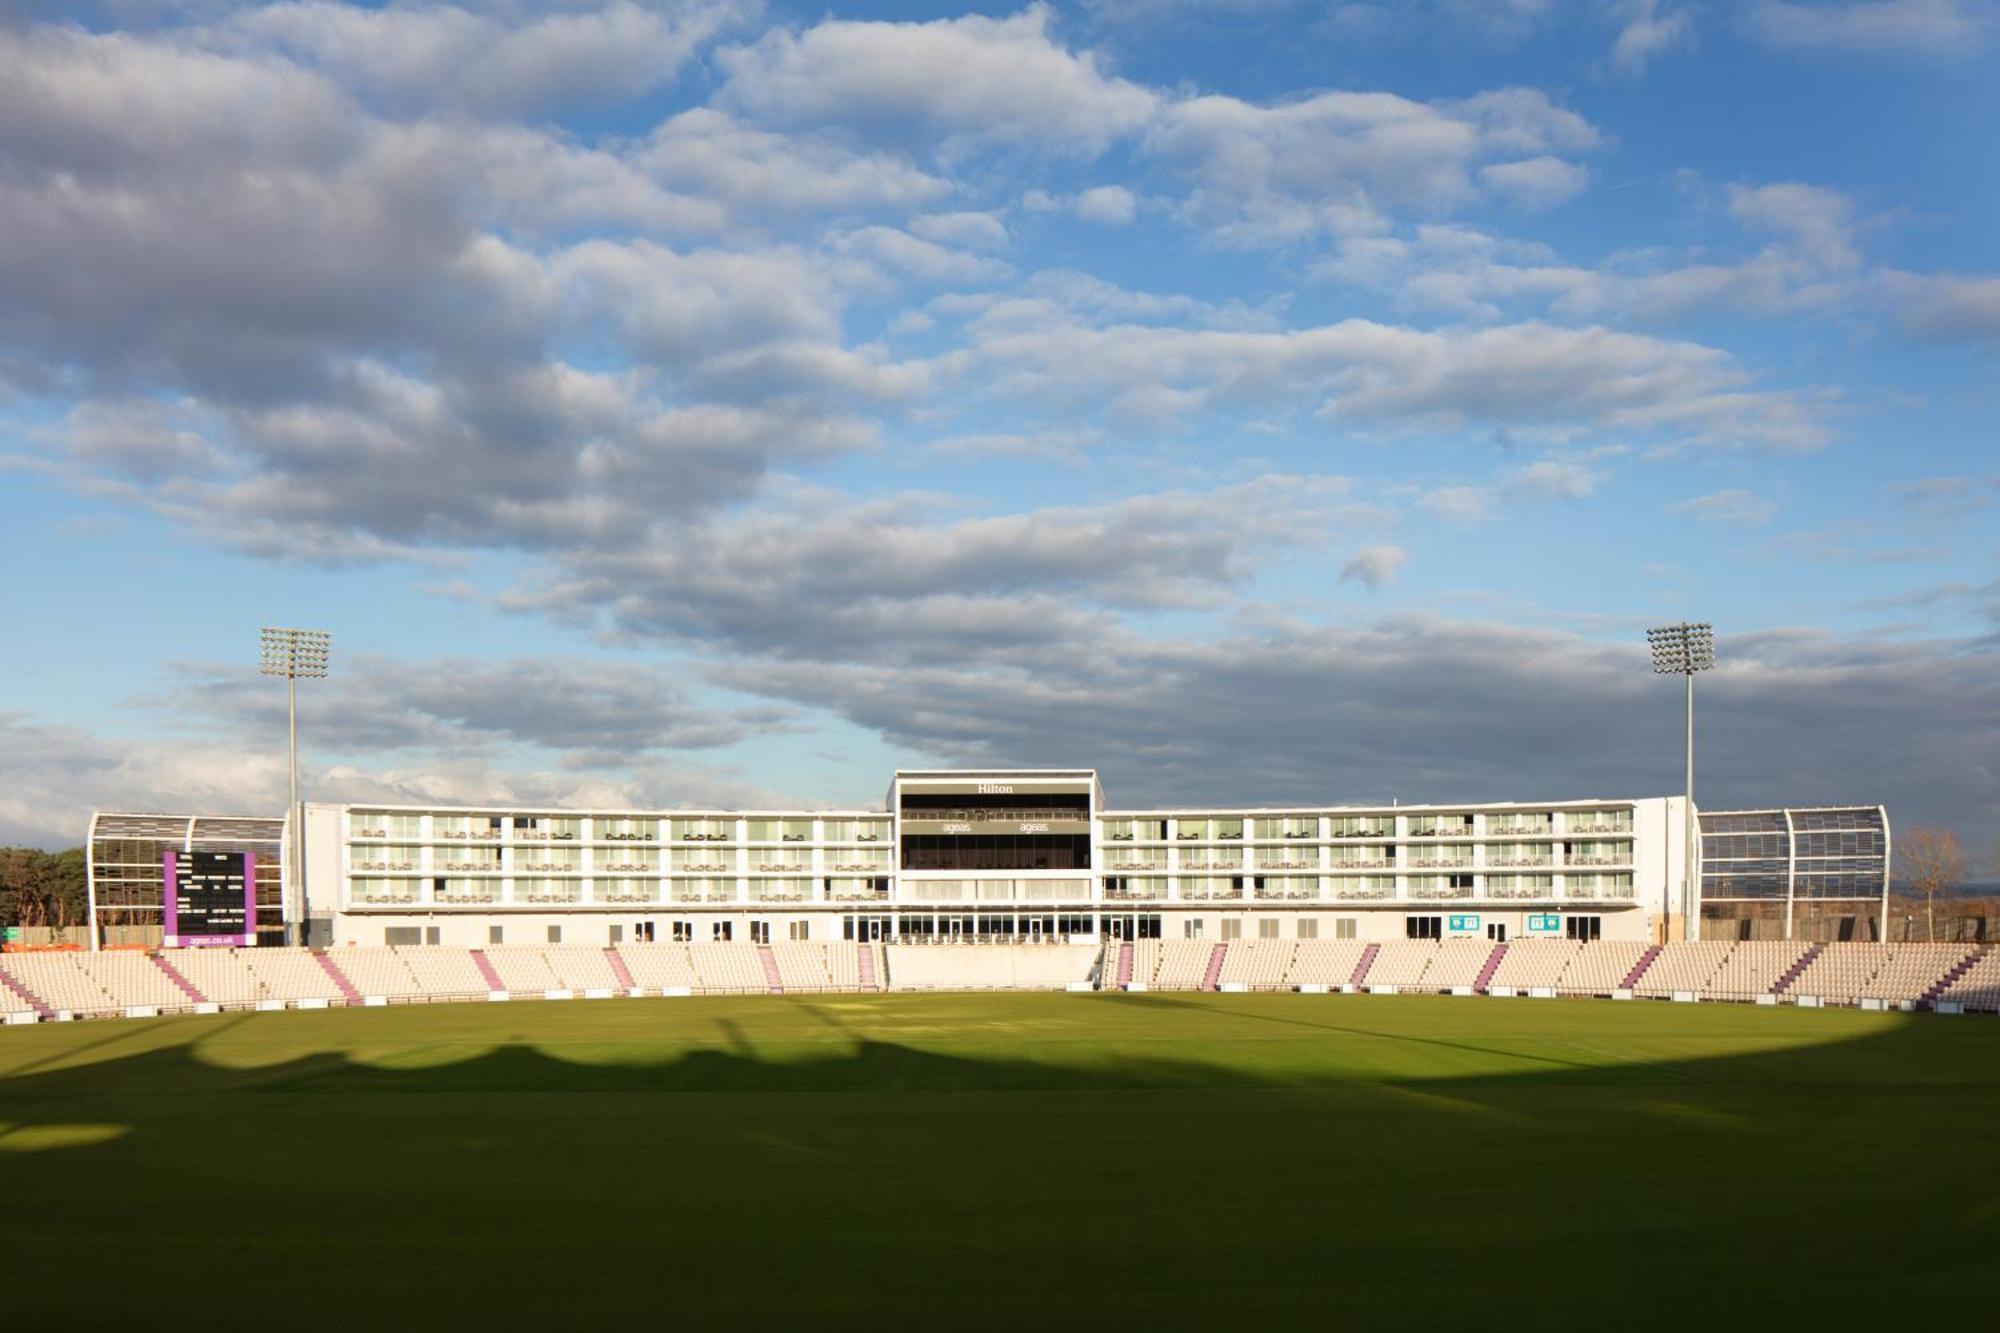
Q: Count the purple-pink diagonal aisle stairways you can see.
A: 14